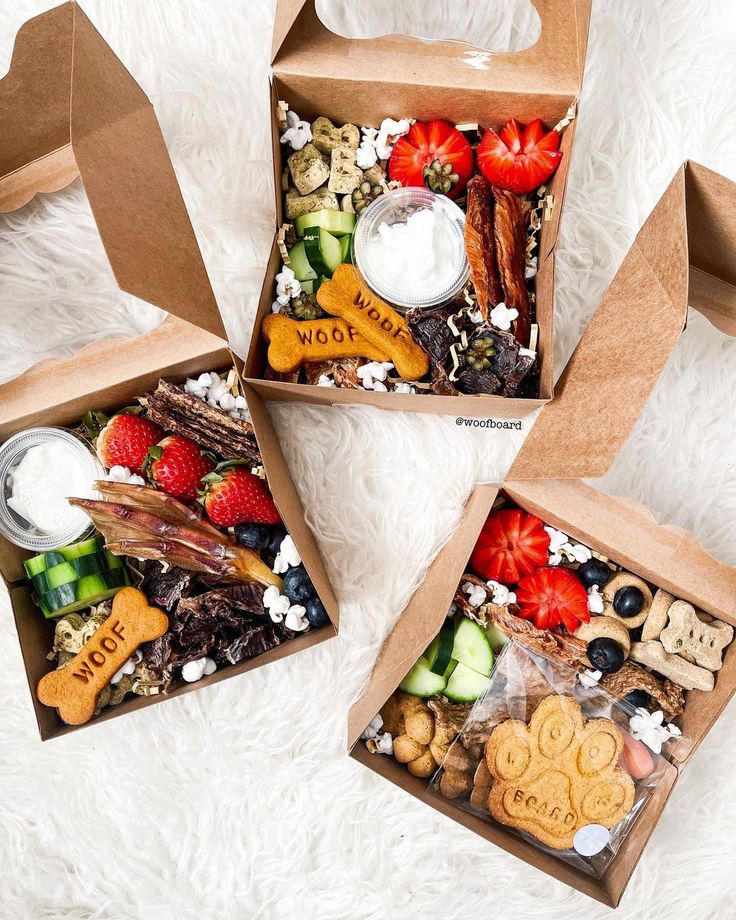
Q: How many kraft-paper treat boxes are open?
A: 3